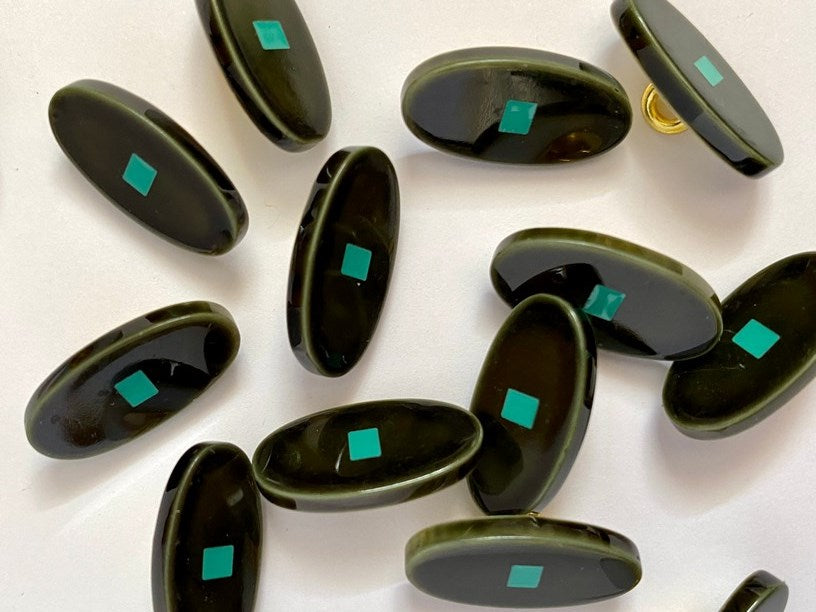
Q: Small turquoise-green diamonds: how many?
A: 12